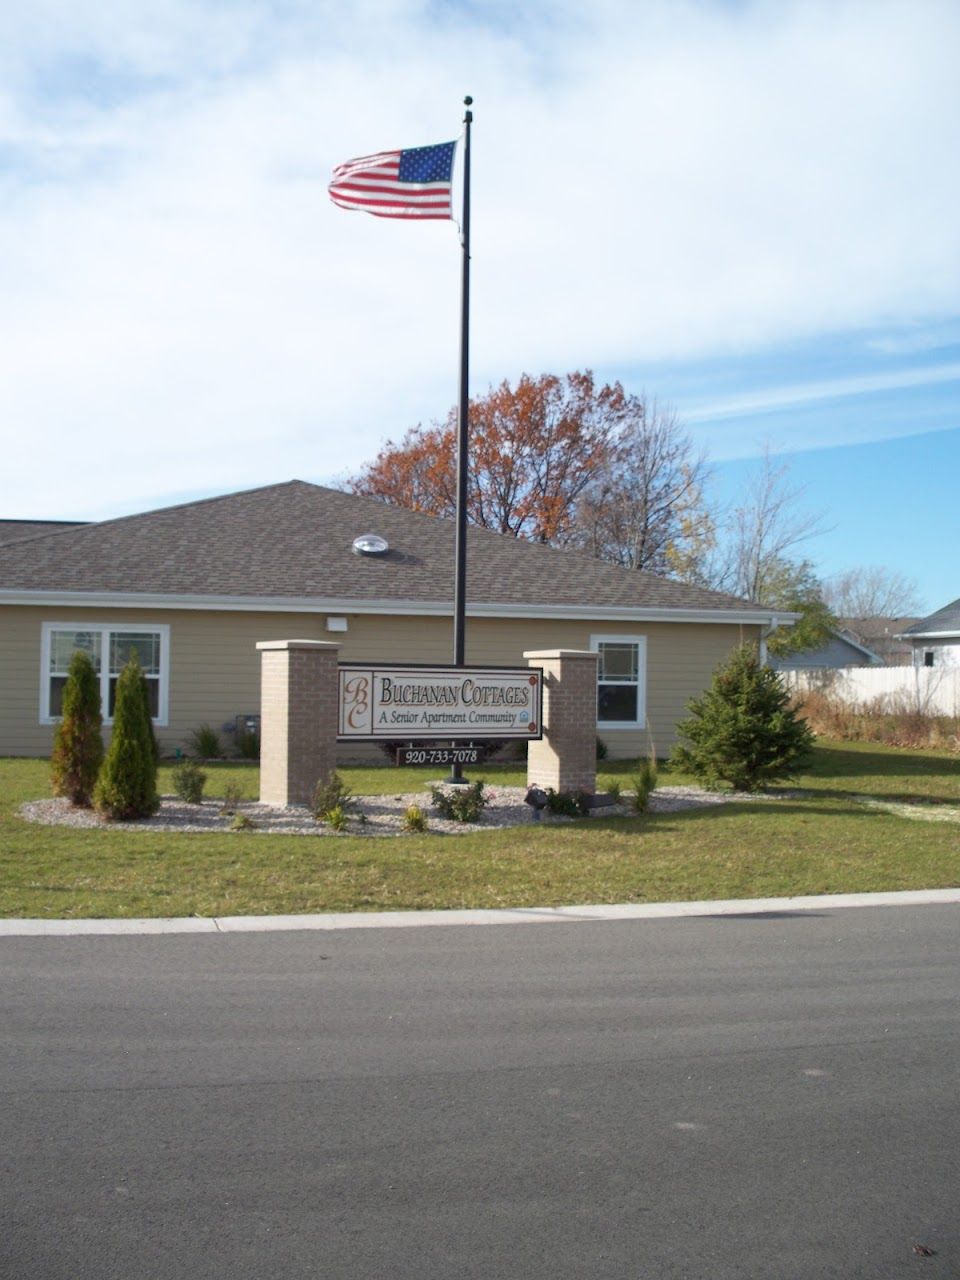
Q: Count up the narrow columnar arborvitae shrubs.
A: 2